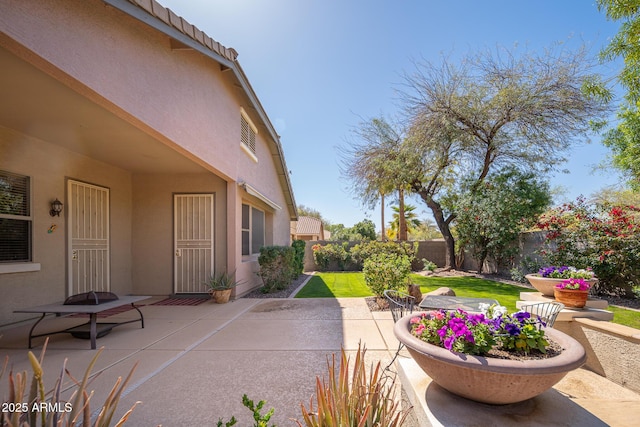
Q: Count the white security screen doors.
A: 2